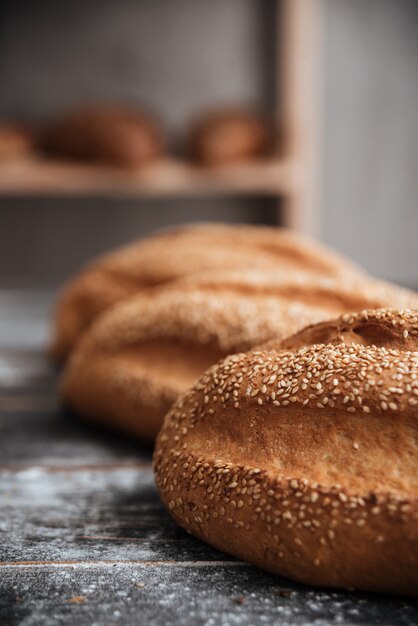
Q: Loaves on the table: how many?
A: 3